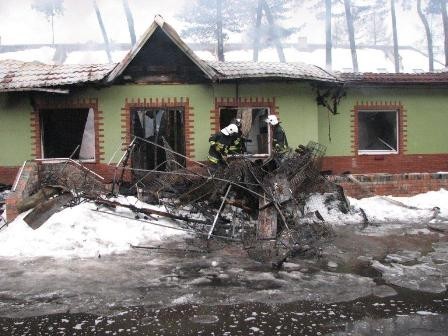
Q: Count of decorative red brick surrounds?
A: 4